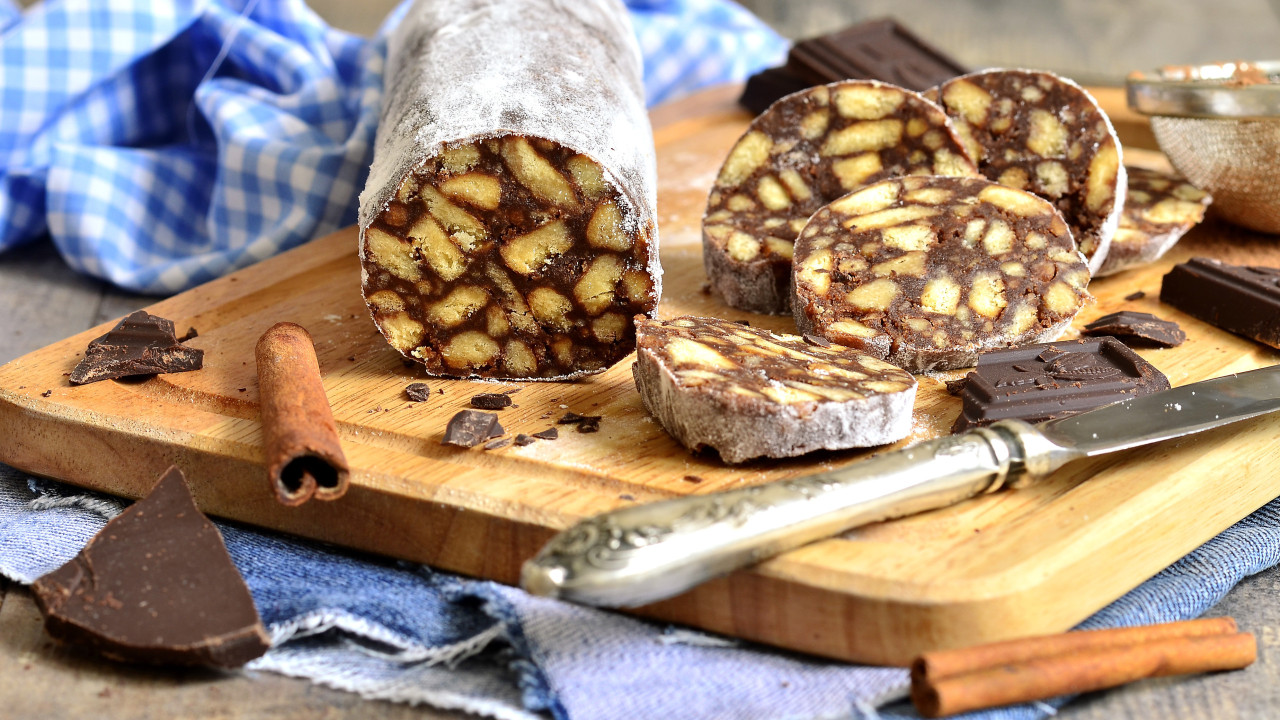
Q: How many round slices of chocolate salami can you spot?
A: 5